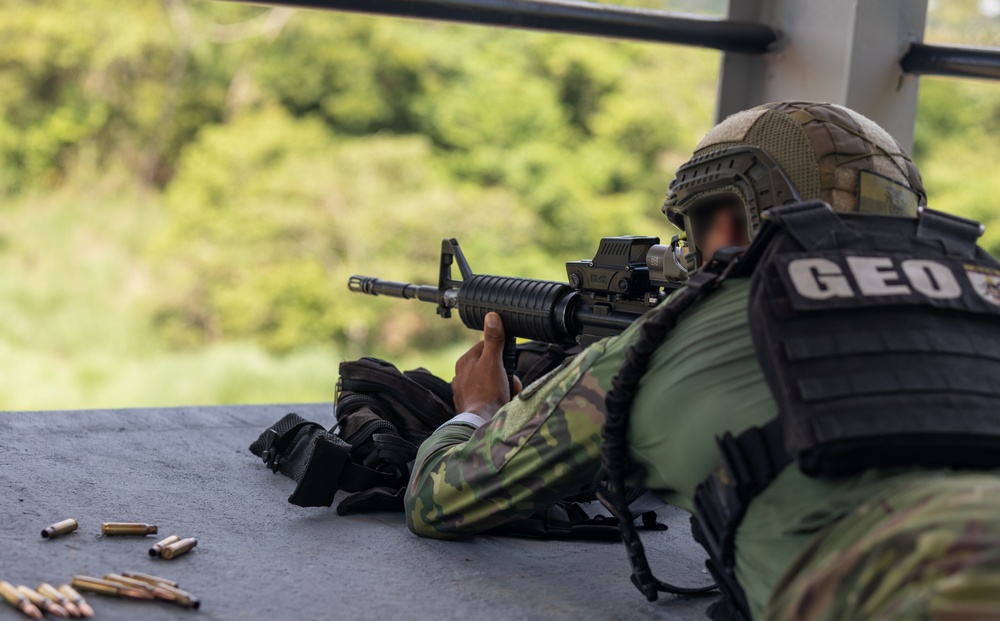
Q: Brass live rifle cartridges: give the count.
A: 6